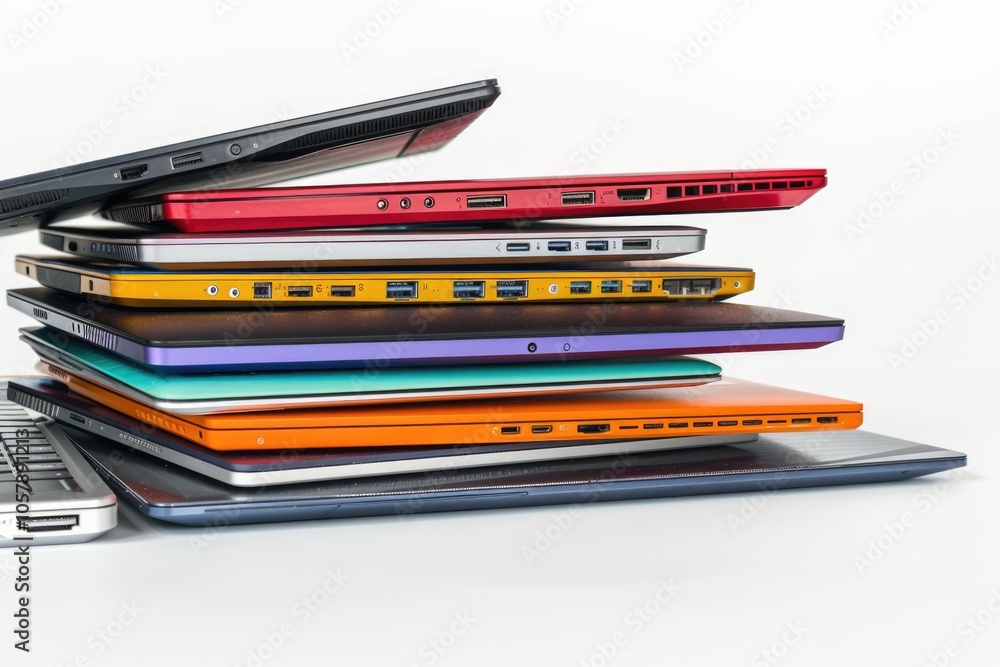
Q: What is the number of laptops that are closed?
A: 9